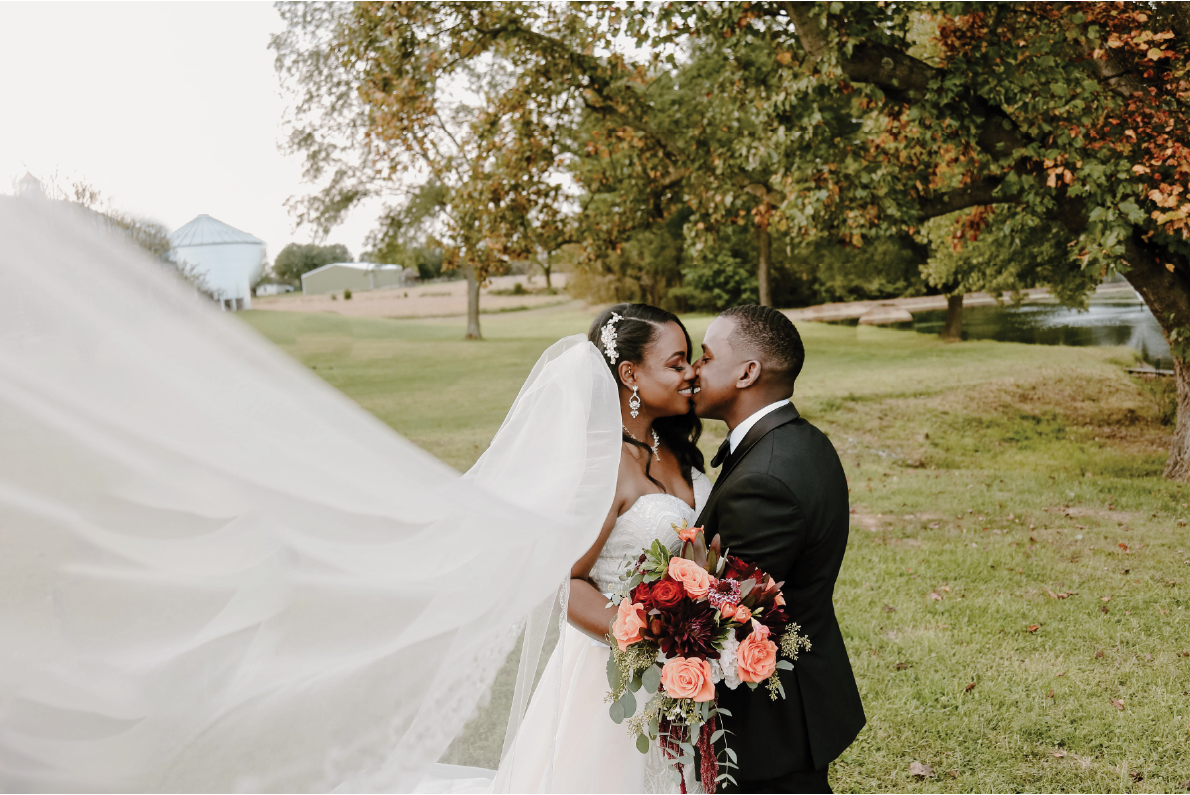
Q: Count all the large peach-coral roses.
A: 4